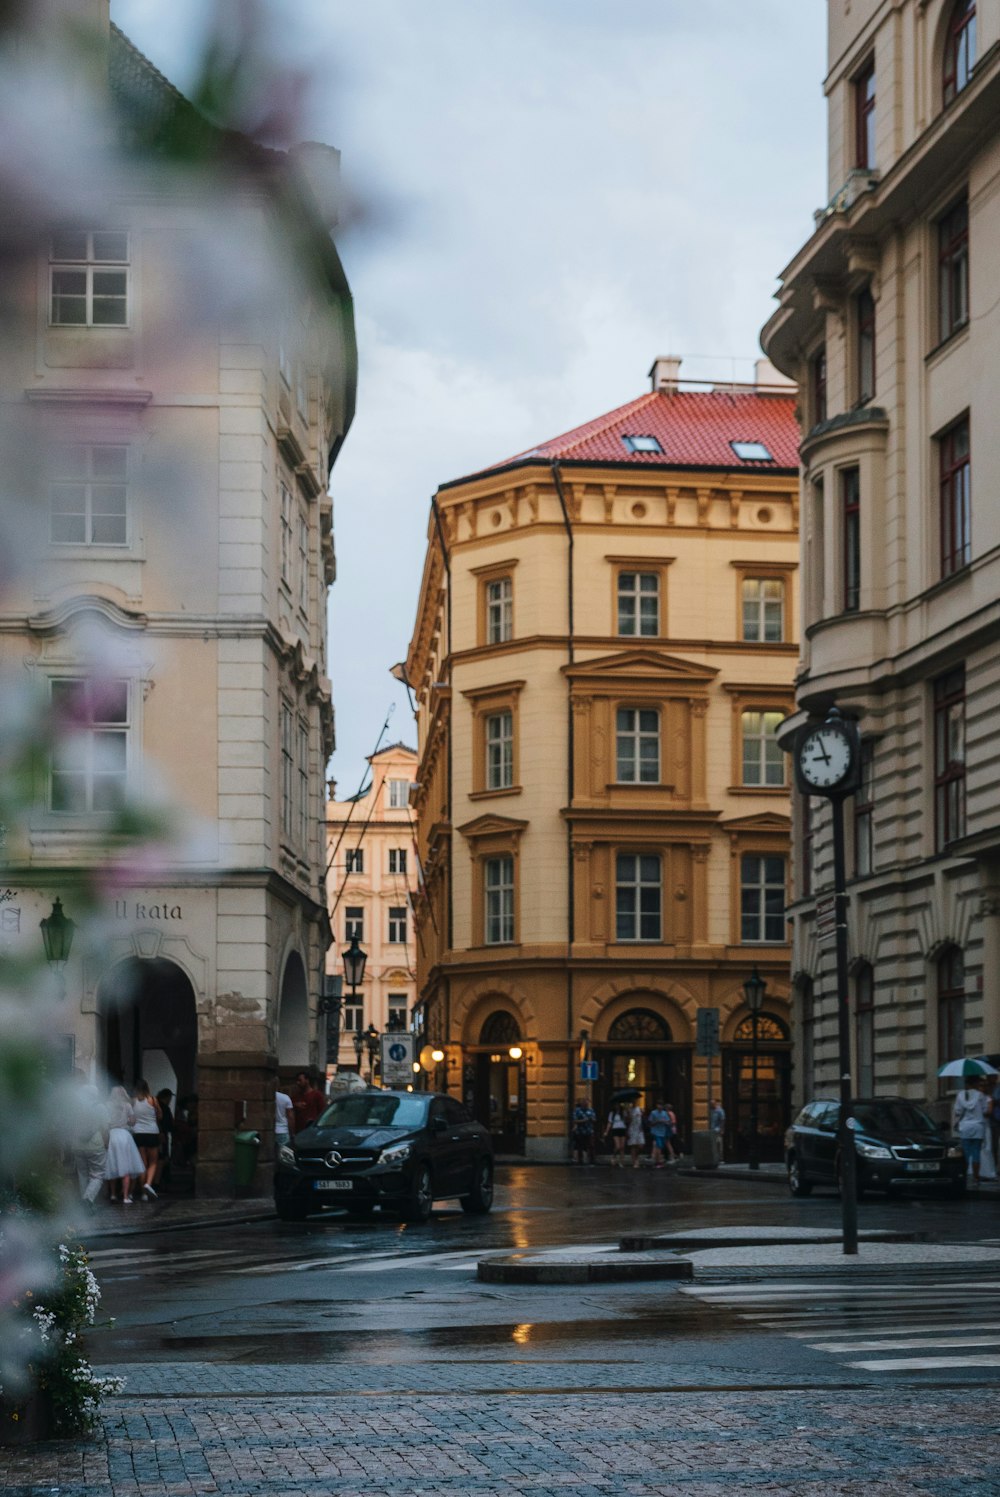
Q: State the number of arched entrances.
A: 5